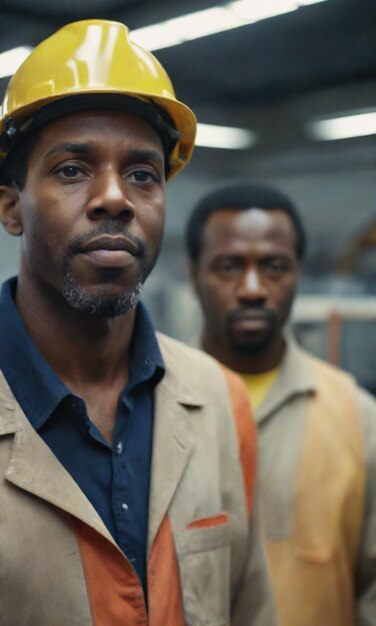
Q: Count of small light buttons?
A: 2